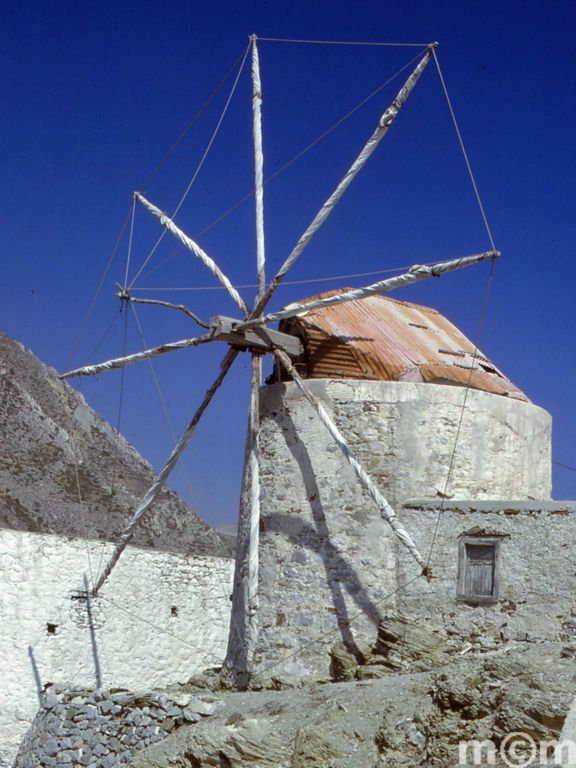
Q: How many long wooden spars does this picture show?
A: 8